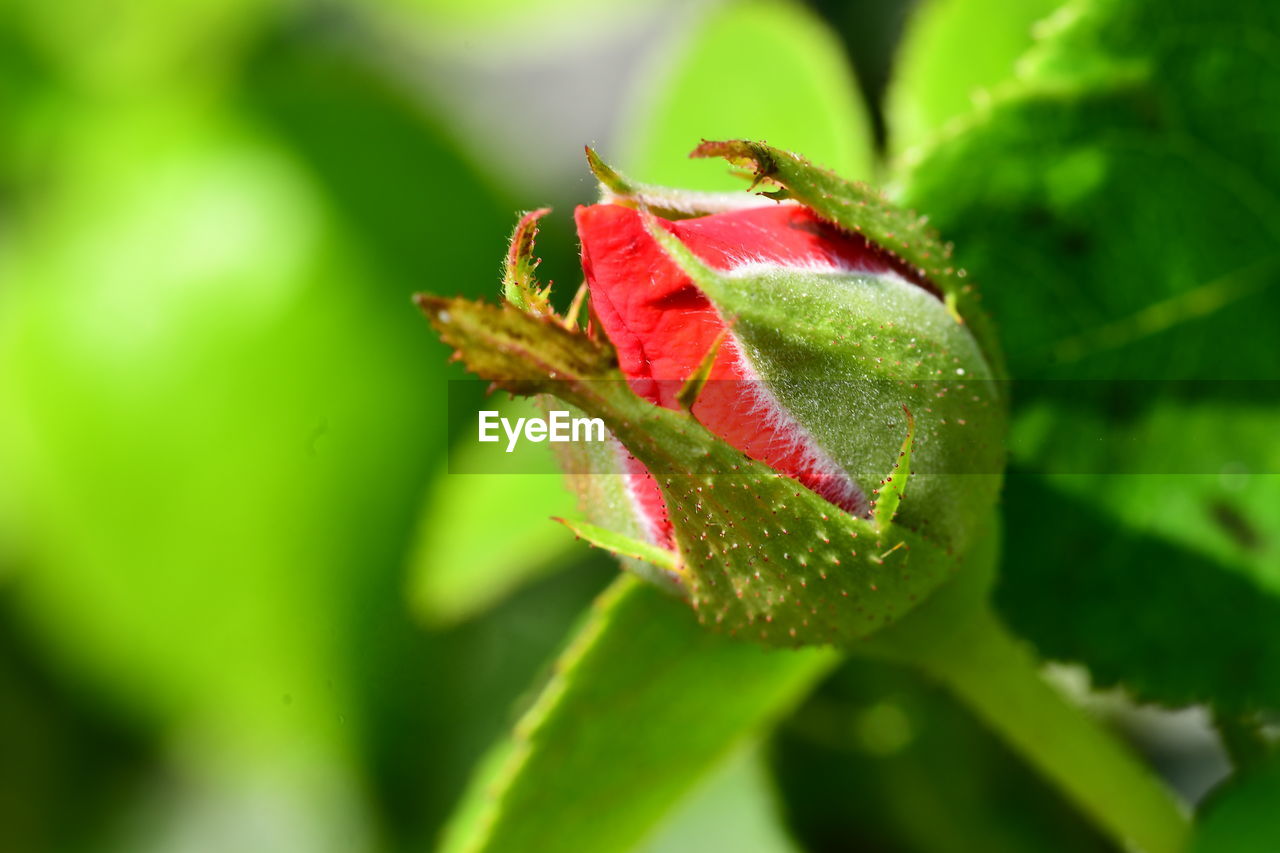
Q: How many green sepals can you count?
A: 5